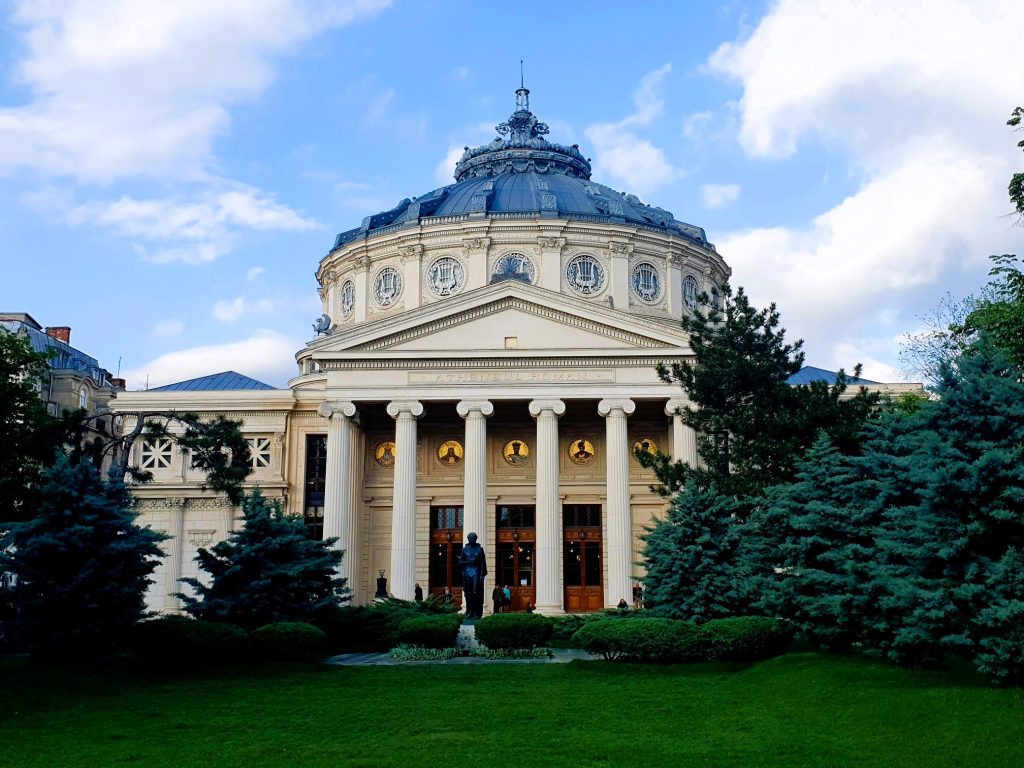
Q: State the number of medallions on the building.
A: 5